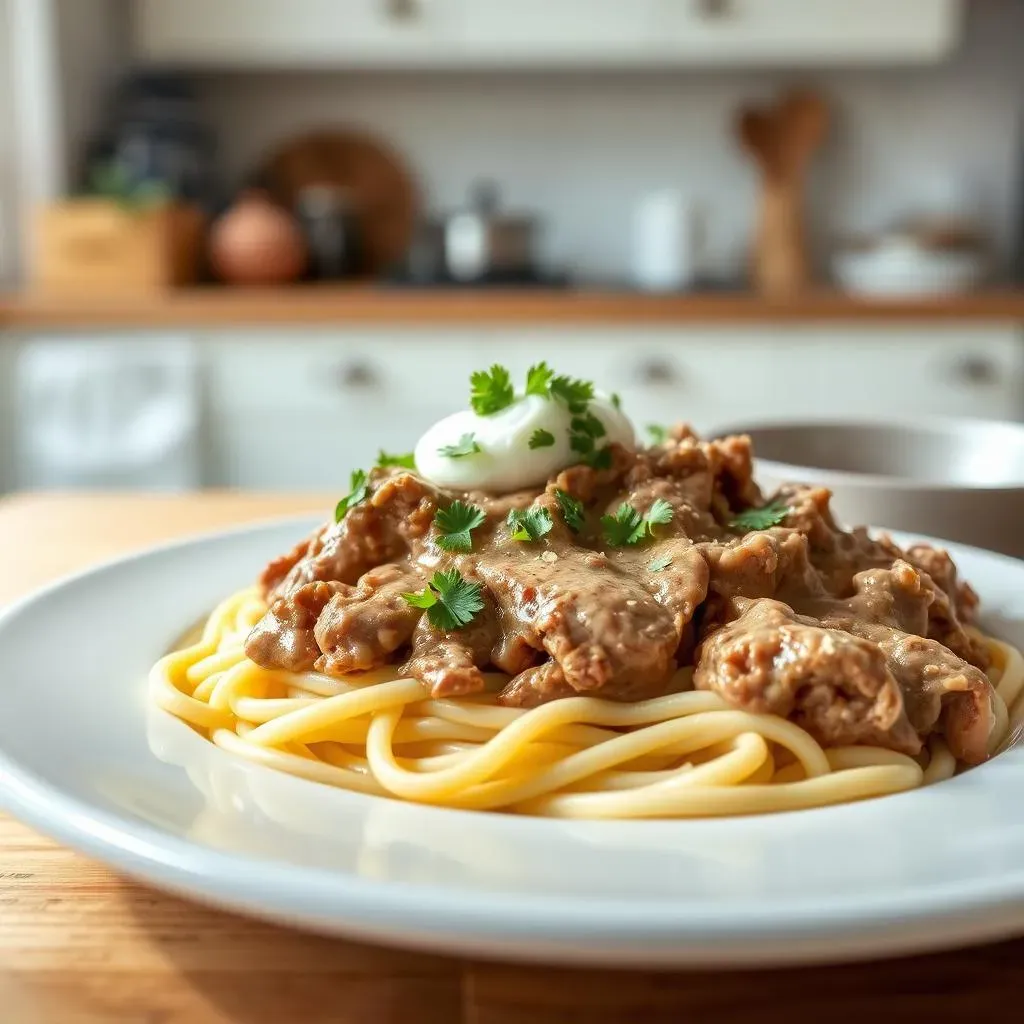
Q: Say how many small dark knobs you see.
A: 5